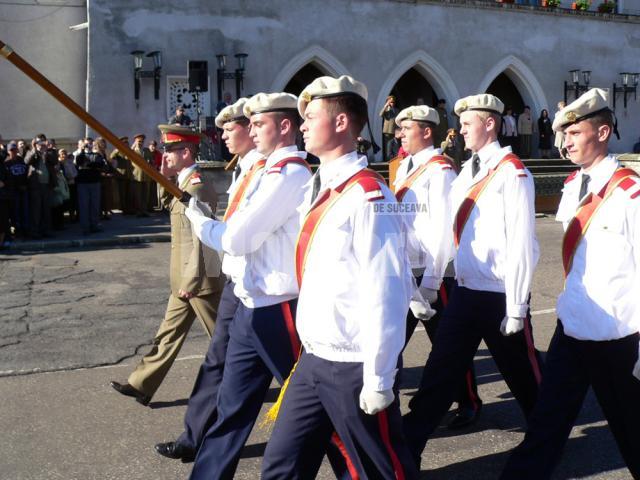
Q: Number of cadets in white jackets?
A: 6